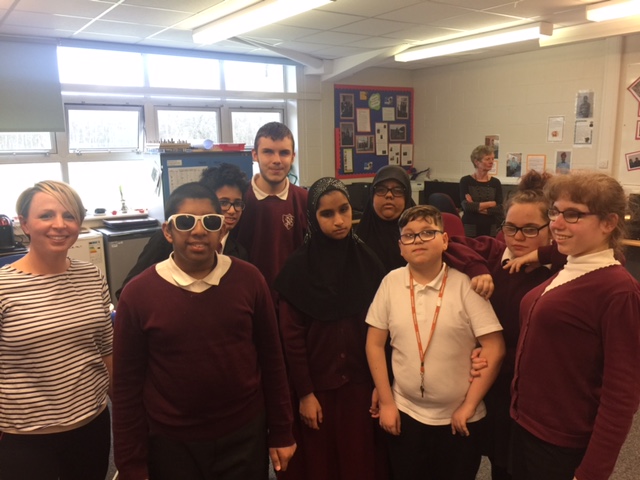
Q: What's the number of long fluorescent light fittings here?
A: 3